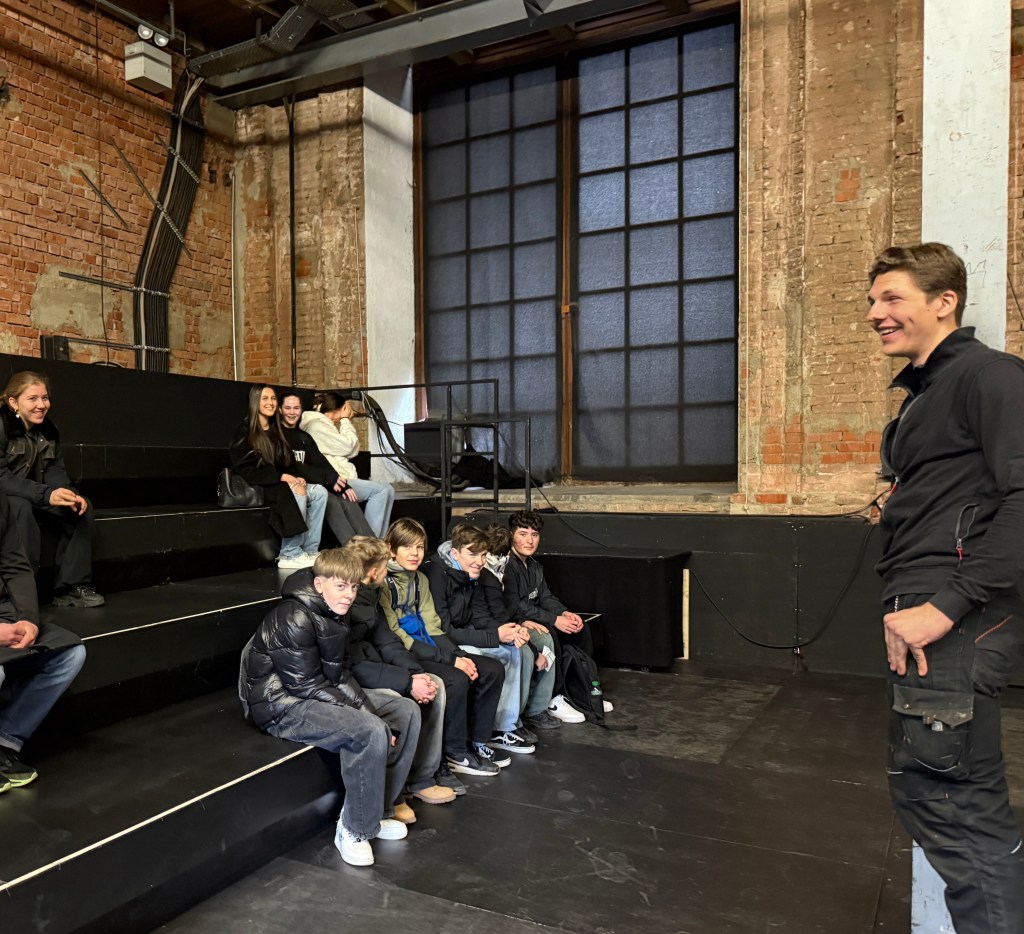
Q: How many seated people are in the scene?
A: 11